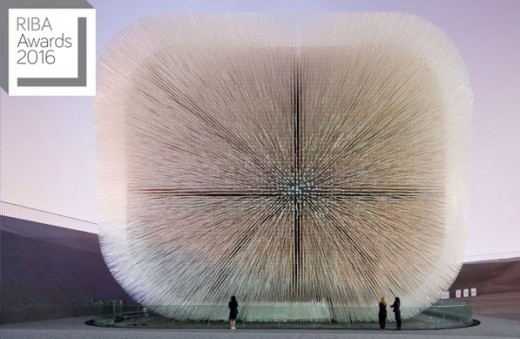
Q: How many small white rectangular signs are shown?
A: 3